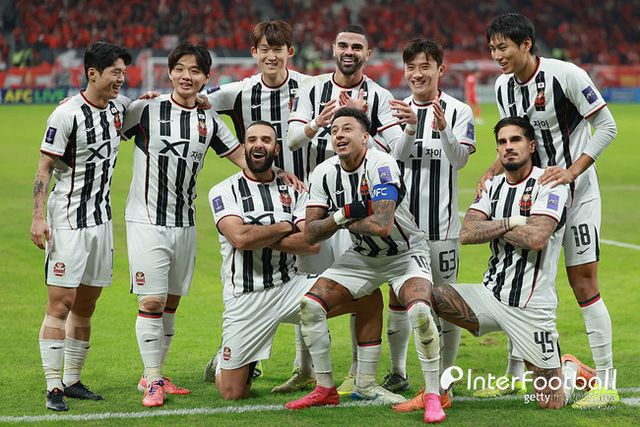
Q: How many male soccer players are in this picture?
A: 9